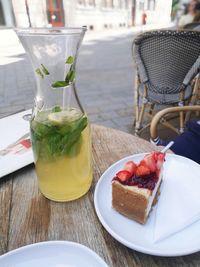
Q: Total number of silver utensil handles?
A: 1